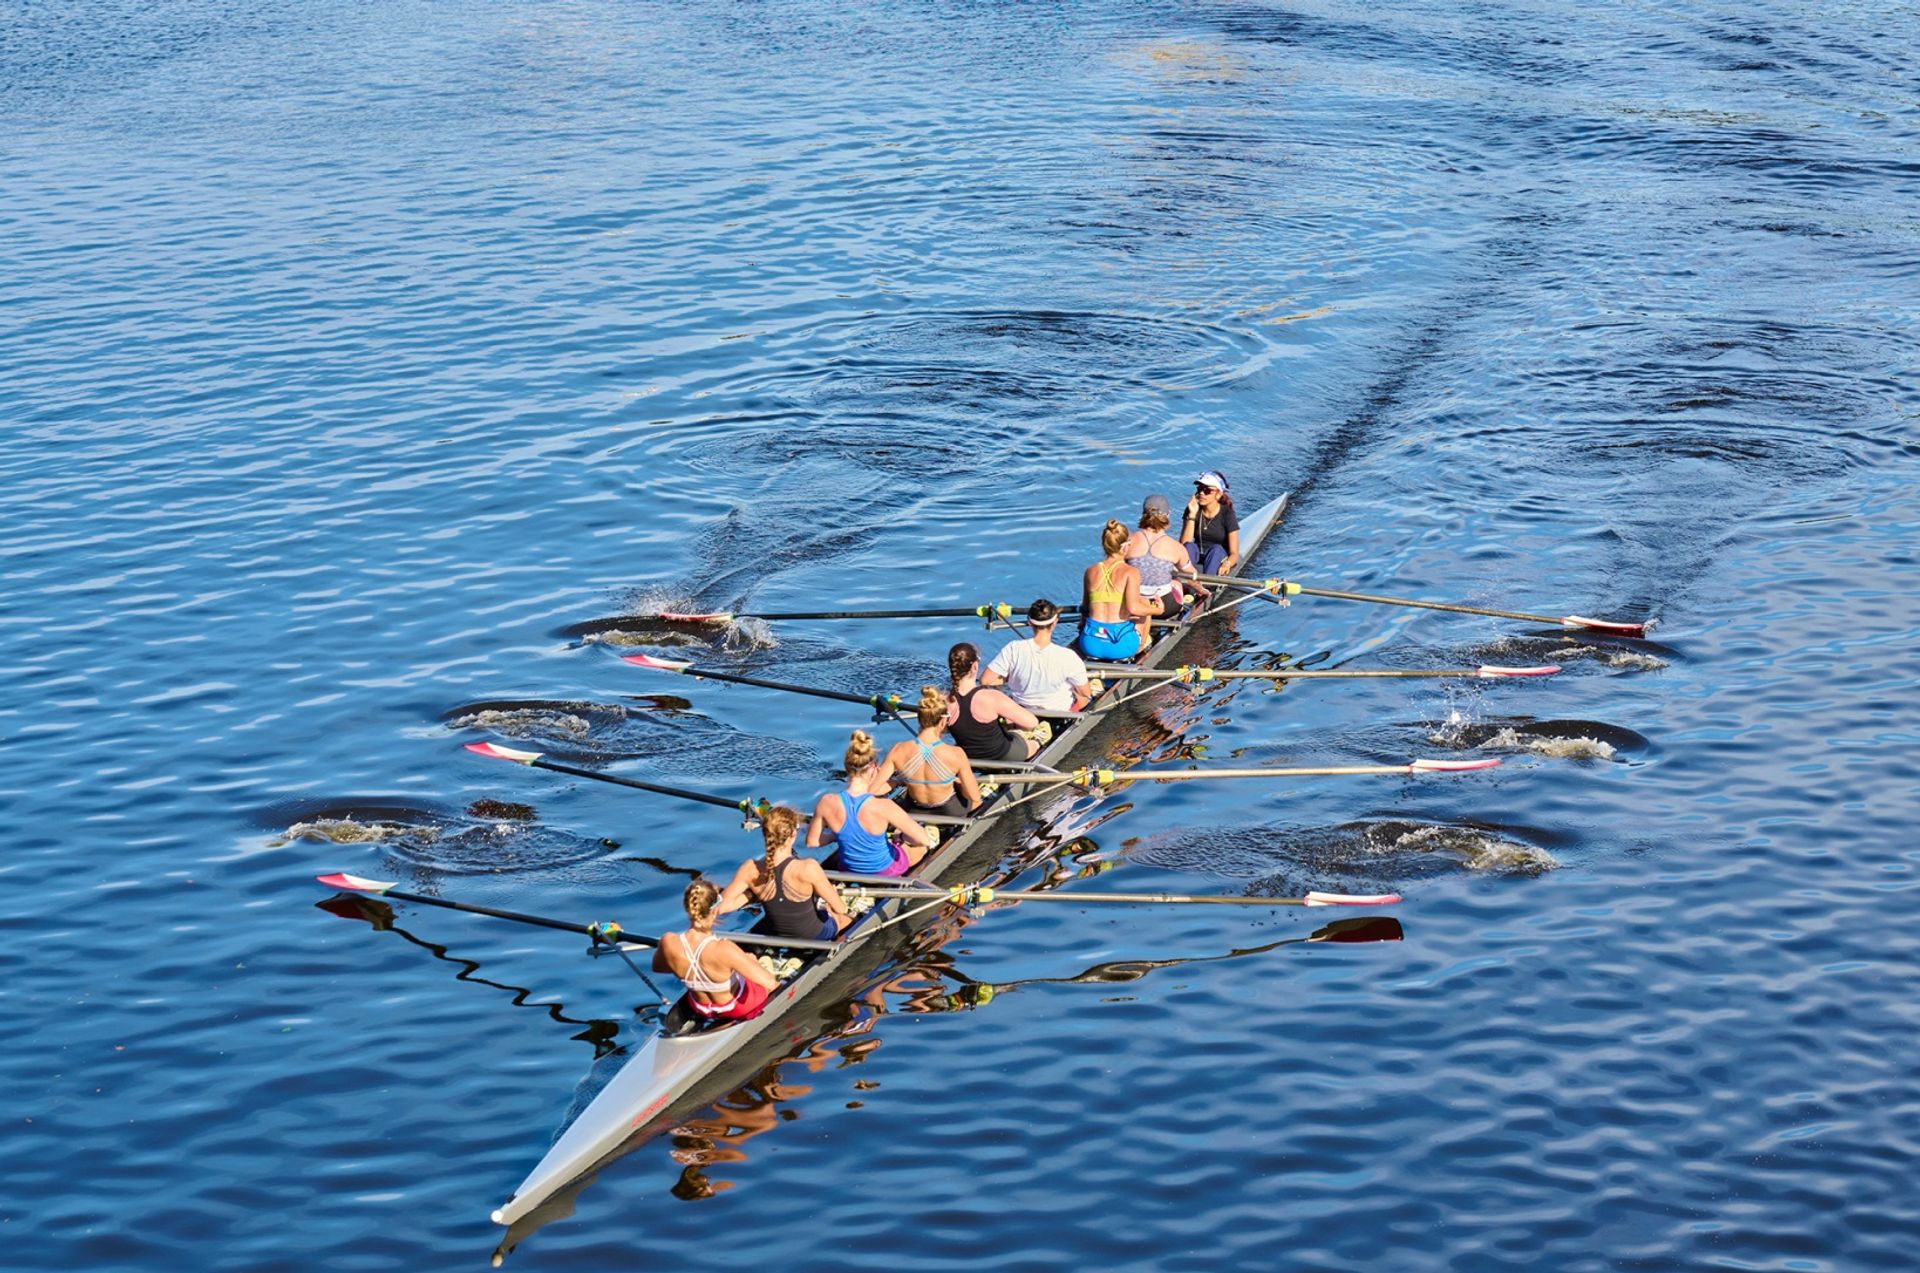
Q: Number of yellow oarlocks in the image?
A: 8